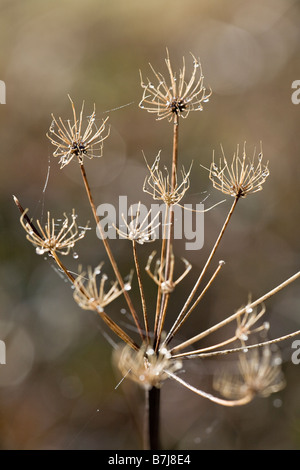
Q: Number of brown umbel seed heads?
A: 11